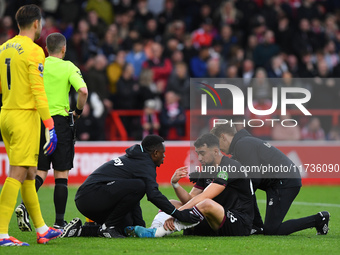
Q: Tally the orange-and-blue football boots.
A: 2